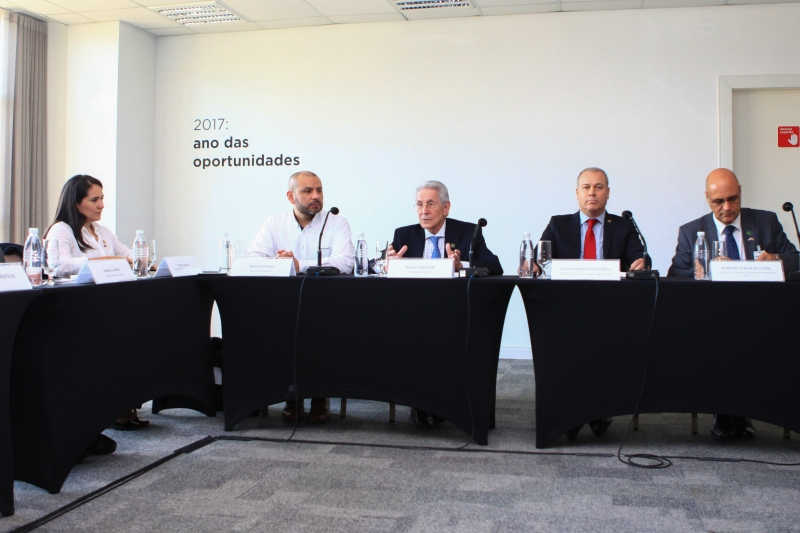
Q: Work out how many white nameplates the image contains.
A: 7